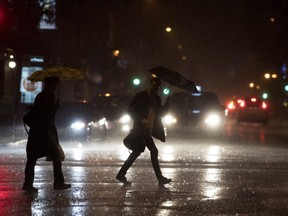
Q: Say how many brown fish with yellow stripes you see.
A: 0